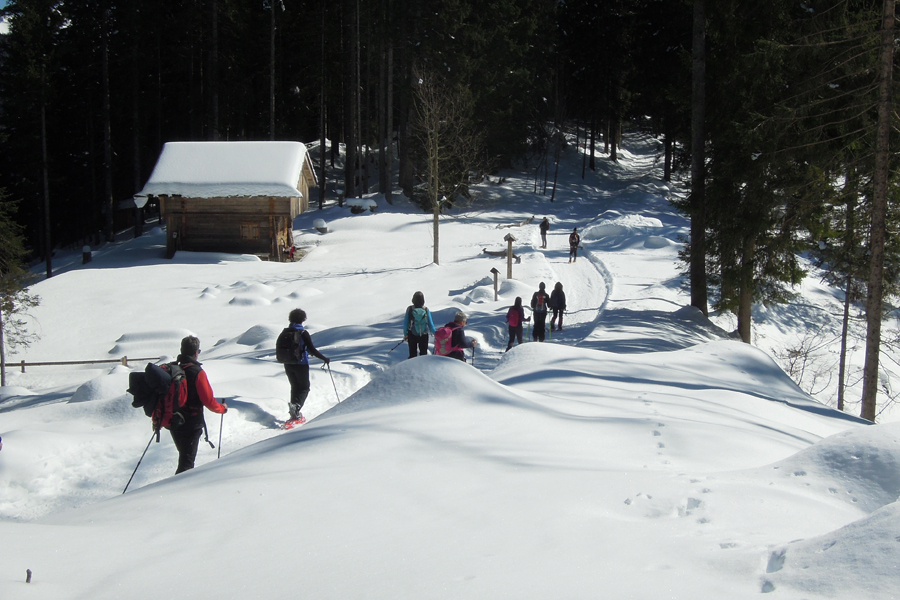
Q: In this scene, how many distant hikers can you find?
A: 2